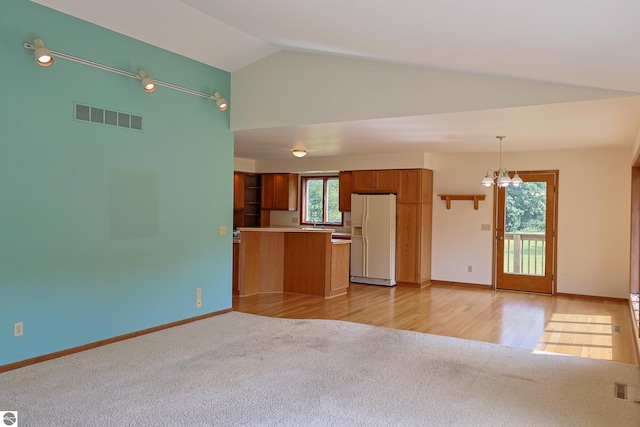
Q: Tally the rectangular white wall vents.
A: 1